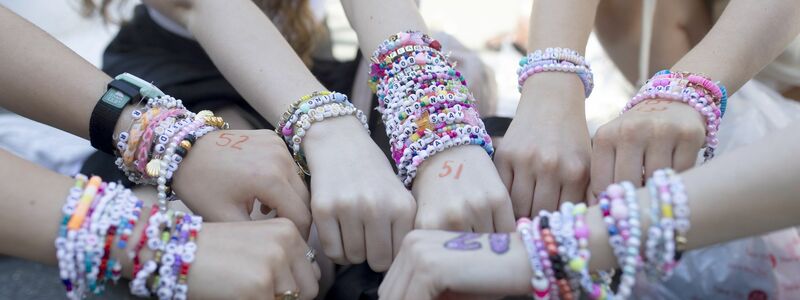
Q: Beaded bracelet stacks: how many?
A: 7